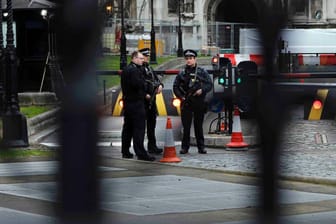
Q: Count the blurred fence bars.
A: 2